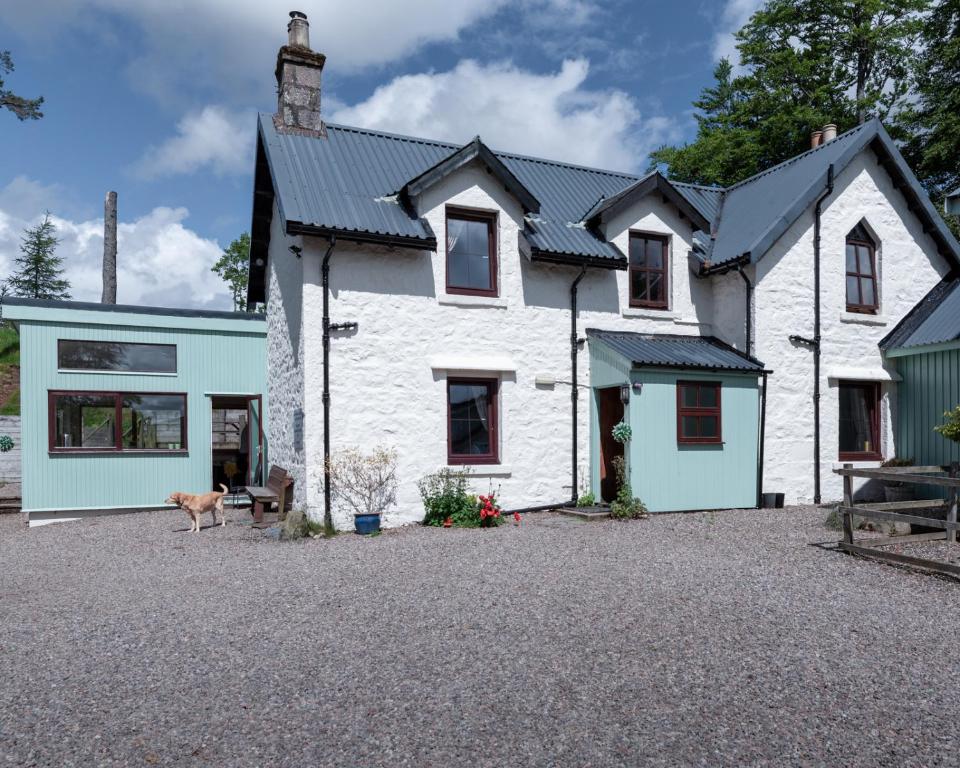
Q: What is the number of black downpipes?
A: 5